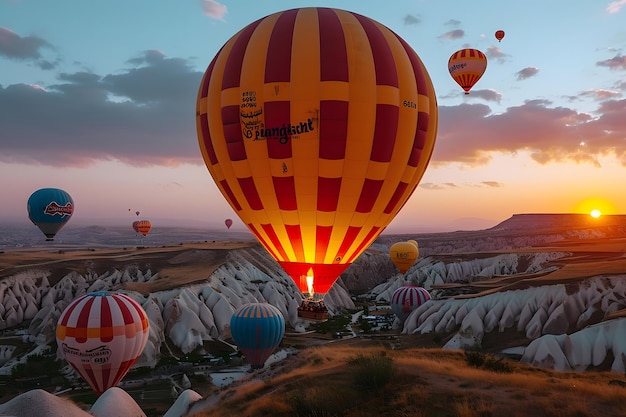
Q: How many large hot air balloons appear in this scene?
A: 1